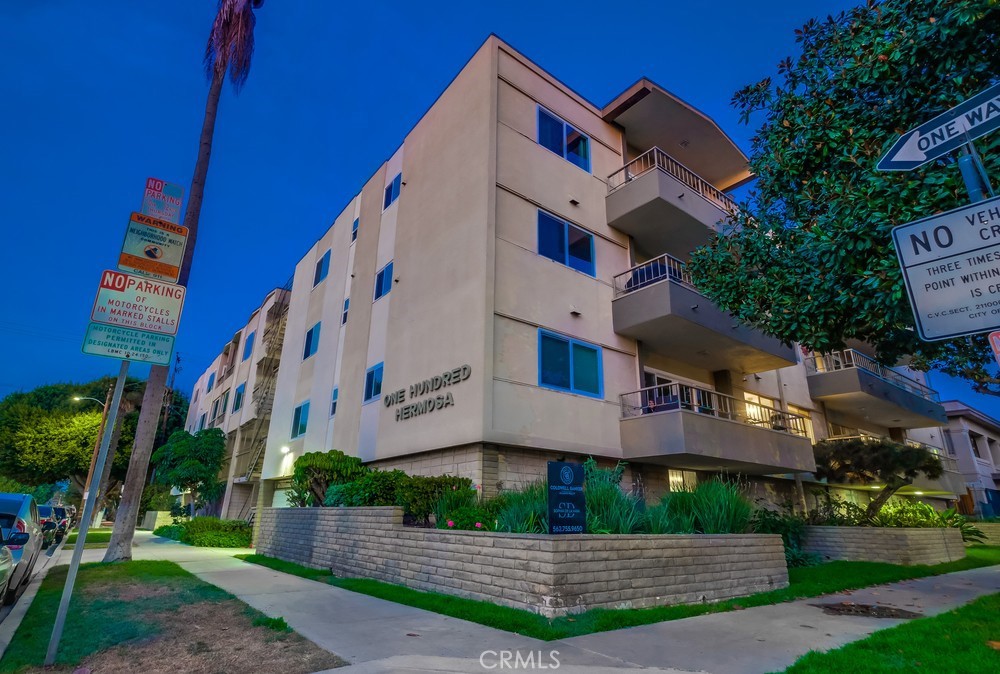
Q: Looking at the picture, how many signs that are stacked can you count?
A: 4